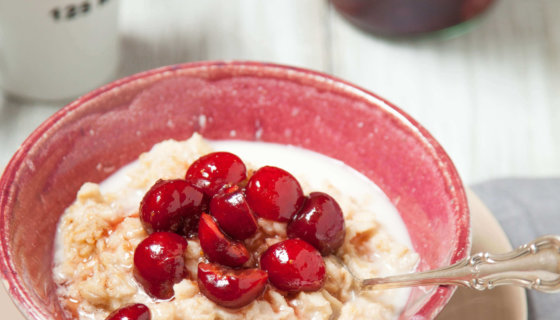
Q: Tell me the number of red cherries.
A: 10